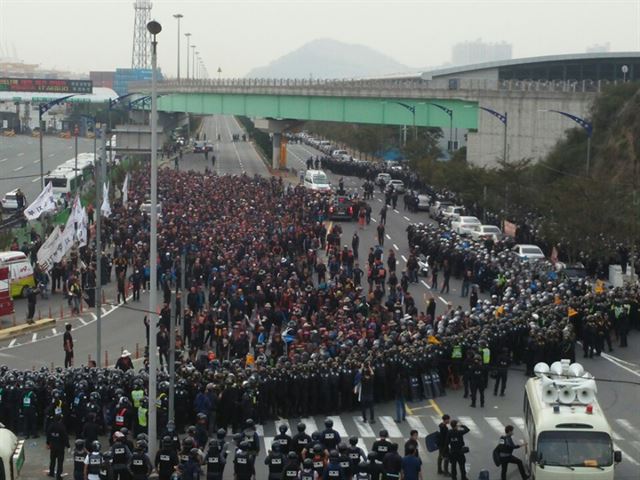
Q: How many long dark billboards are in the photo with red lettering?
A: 1